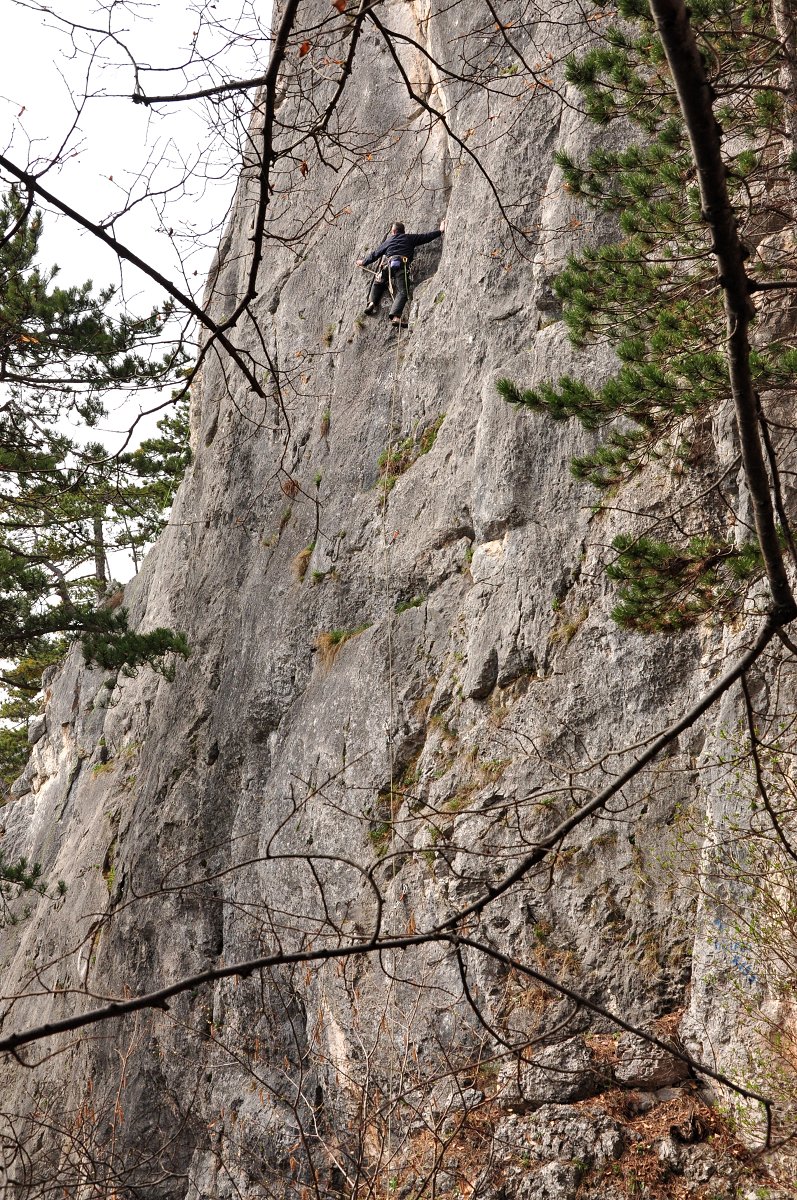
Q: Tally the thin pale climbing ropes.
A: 1